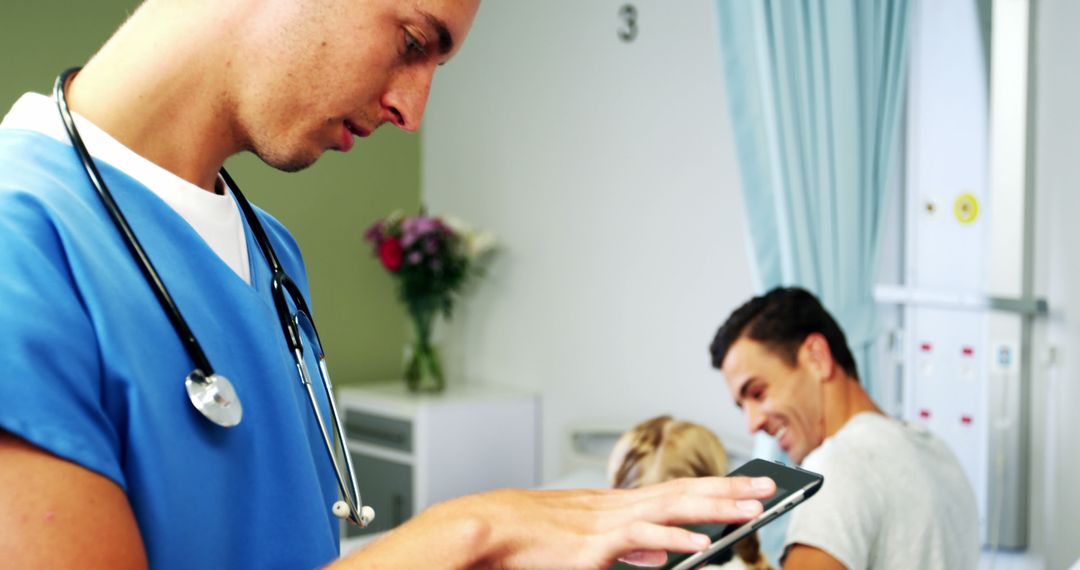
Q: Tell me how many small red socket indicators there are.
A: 4